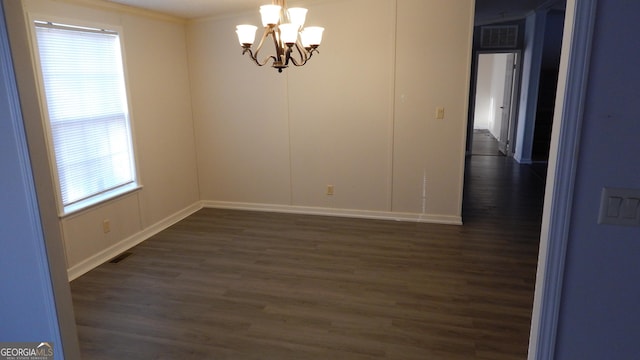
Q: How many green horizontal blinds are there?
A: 0